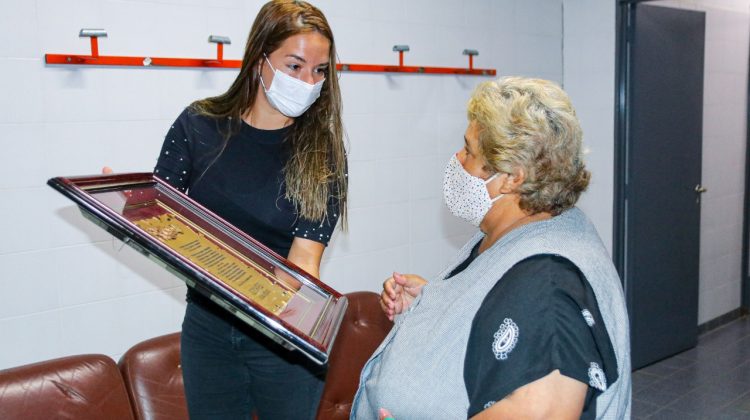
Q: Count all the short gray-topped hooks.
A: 4